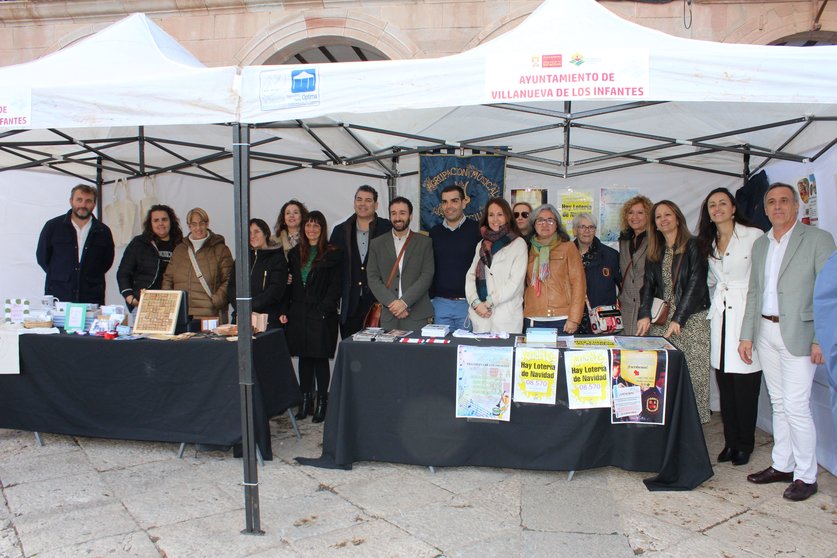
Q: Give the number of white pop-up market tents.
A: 2